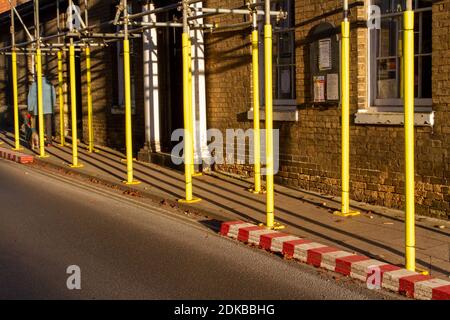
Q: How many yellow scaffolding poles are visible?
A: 12